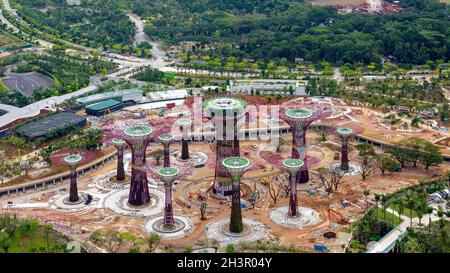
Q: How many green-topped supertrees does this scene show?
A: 11